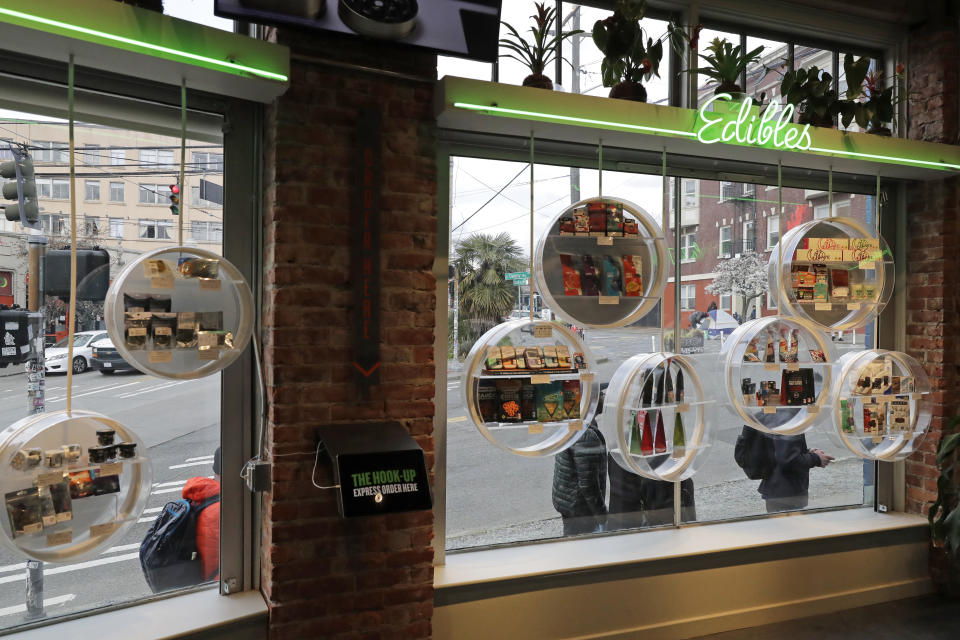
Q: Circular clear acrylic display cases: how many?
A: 8